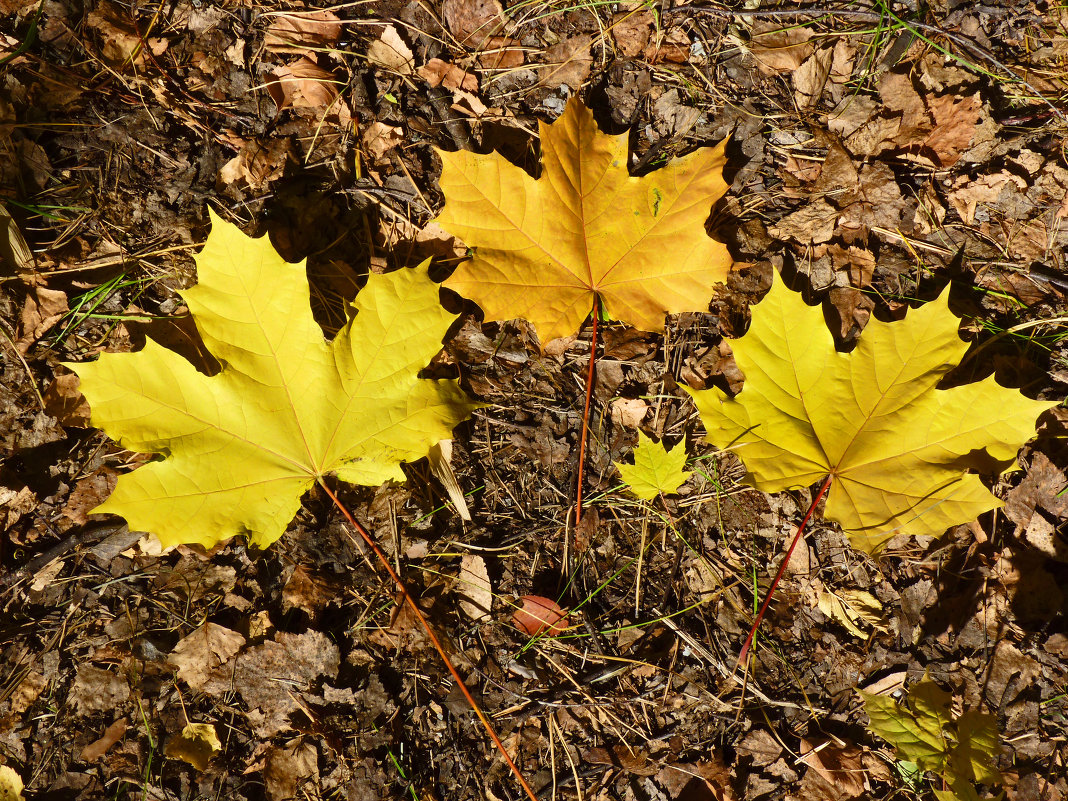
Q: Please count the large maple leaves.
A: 3